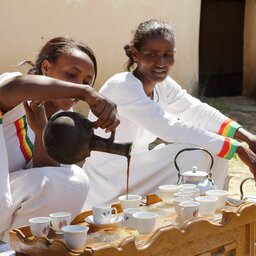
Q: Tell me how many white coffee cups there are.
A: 15